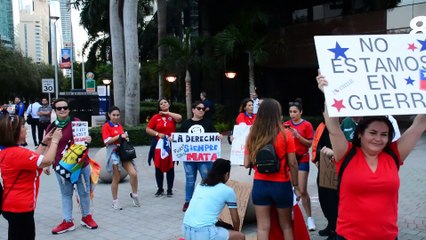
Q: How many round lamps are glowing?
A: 3